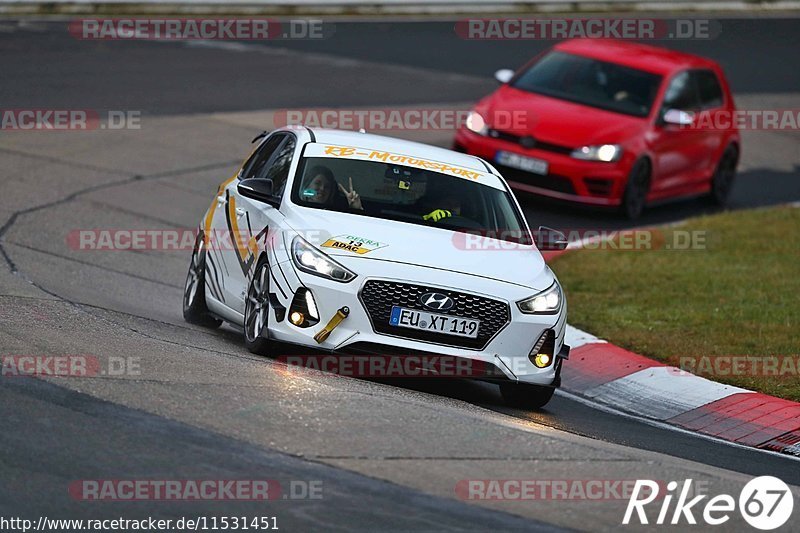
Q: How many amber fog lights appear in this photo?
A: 2